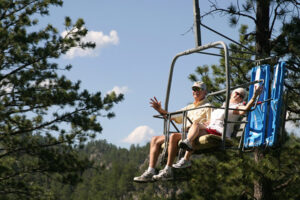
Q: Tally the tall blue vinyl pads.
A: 2